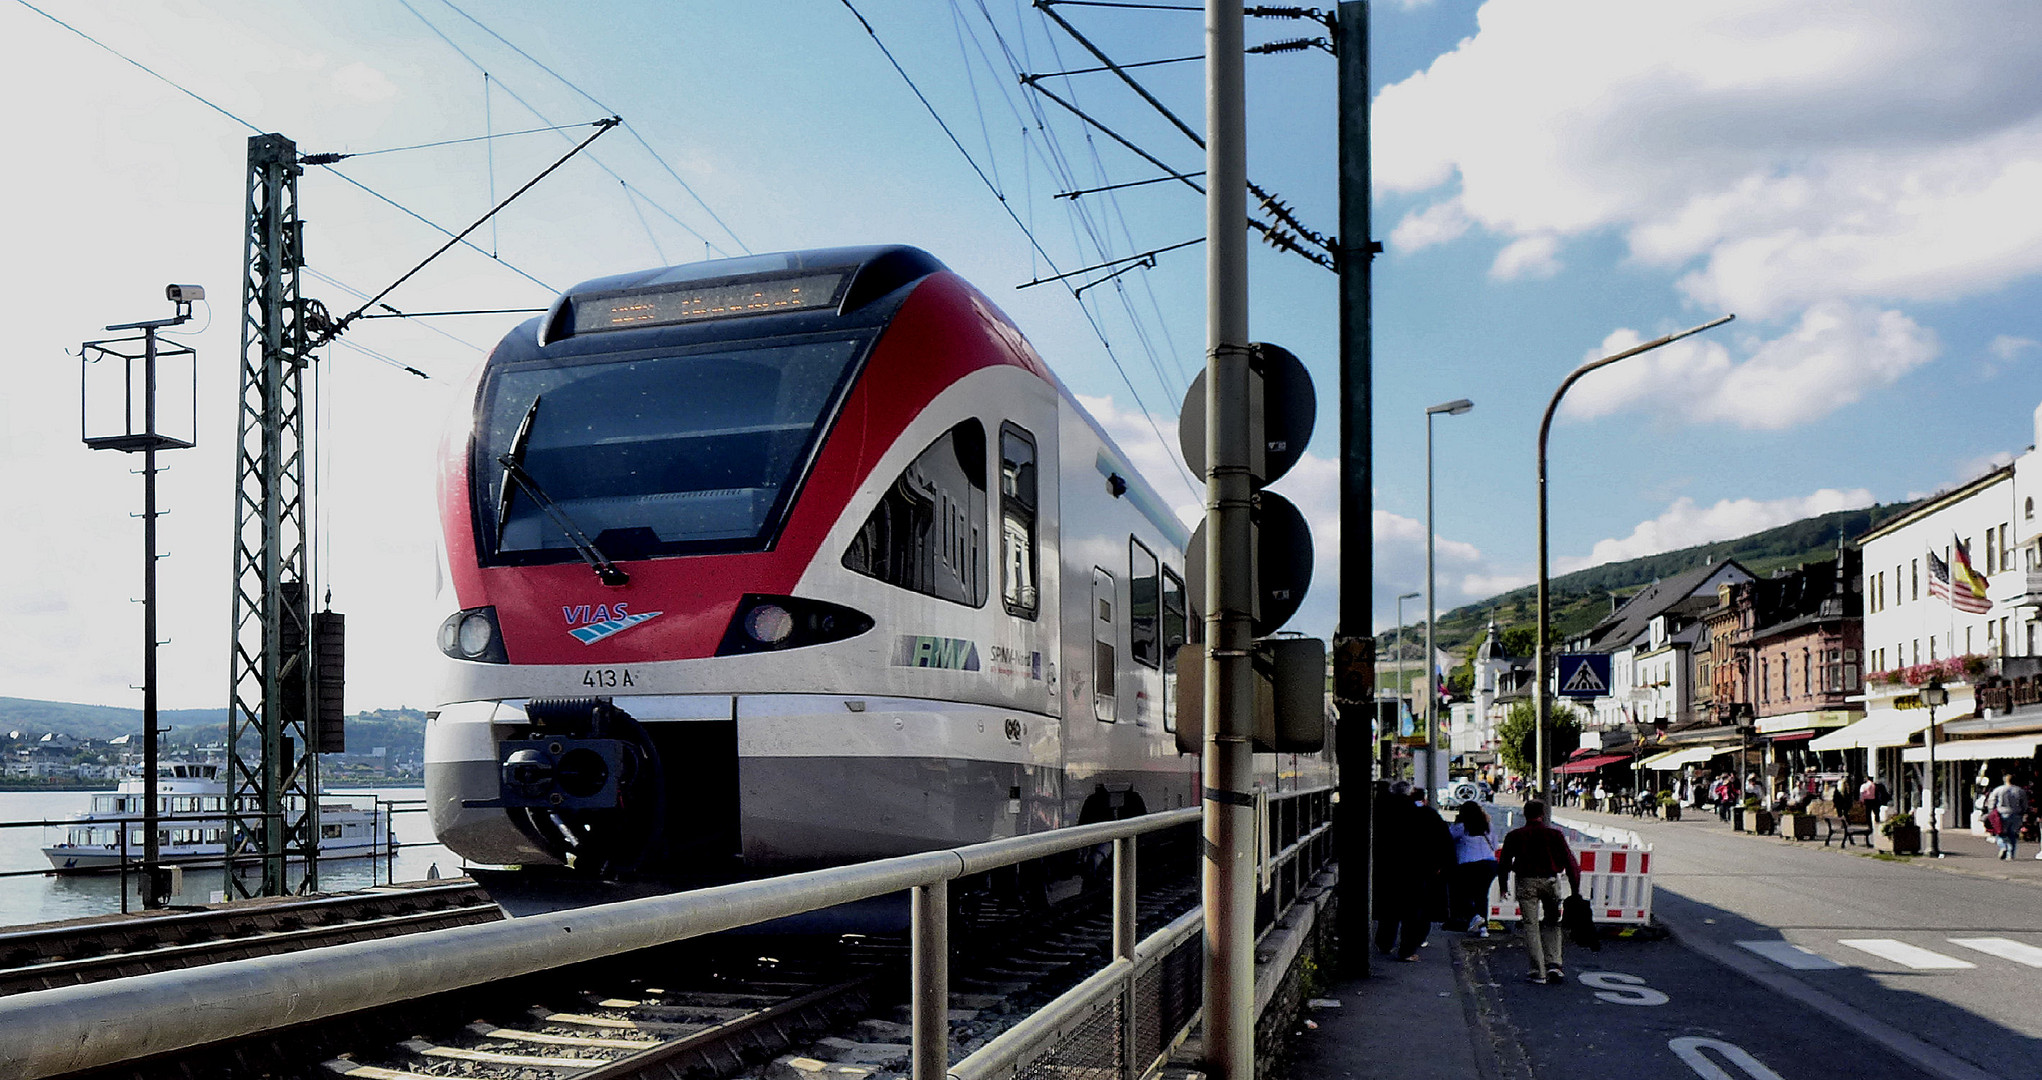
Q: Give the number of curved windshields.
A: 1